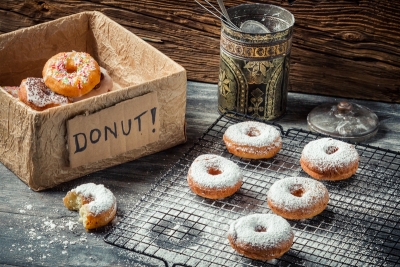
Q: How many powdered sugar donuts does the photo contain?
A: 6